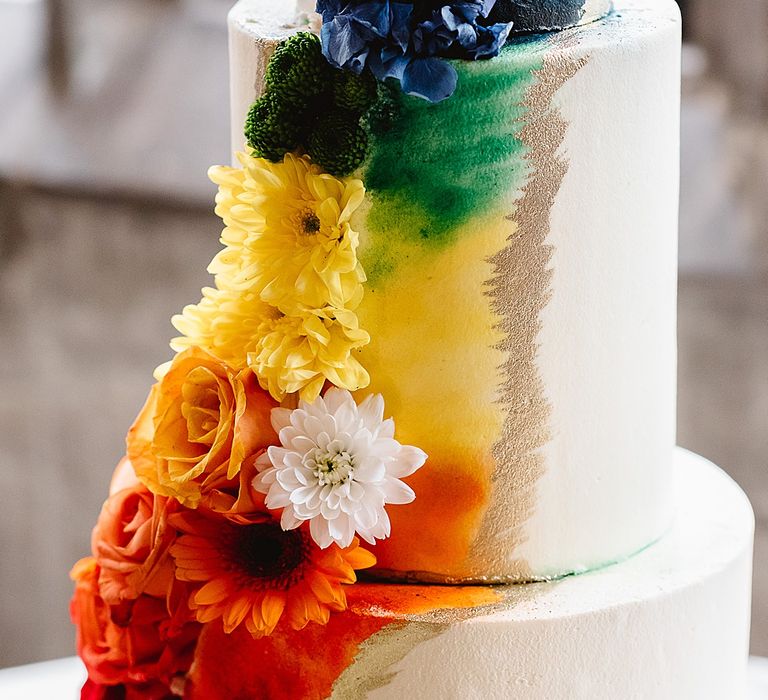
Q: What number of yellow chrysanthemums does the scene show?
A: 2